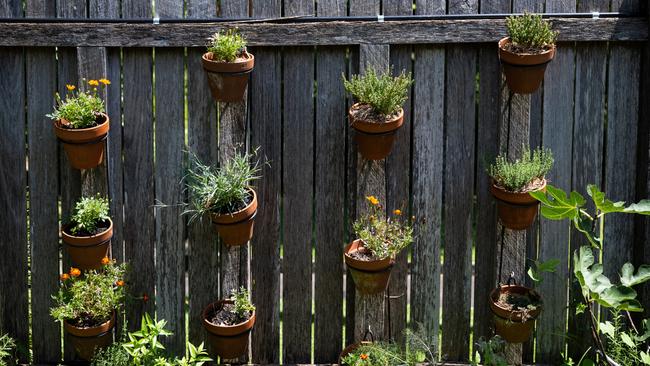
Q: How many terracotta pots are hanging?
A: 12